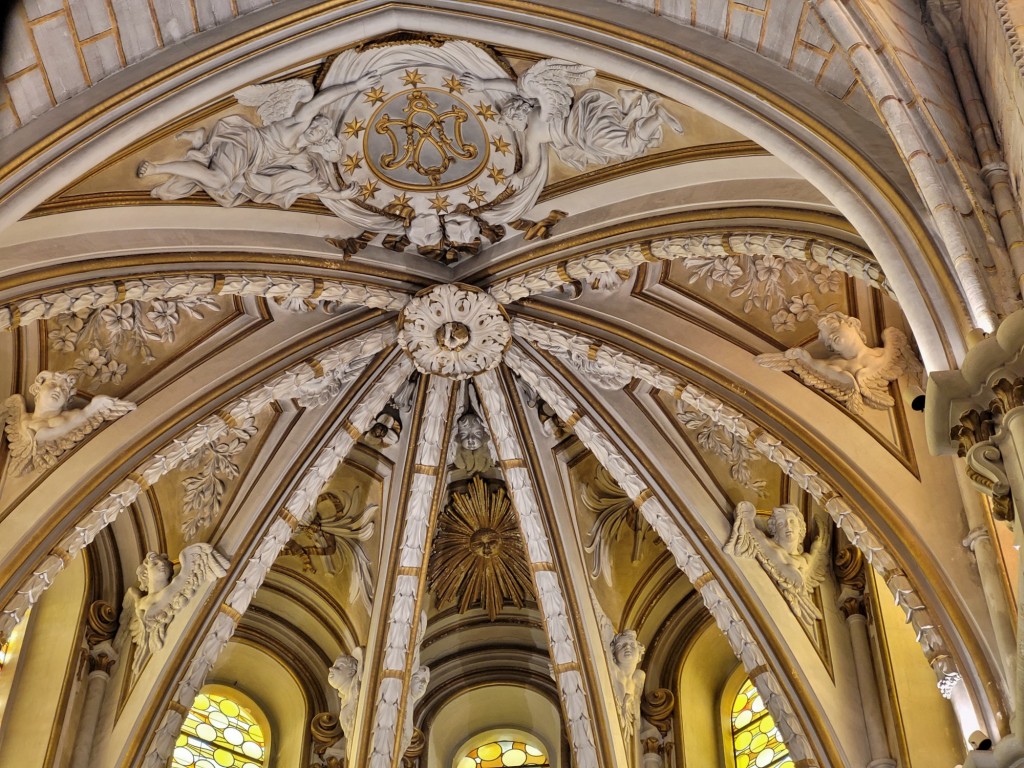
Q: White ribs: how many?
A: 8